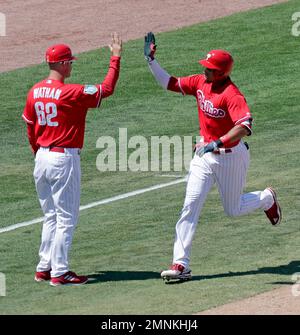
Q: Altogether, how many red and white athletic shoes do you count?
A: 4